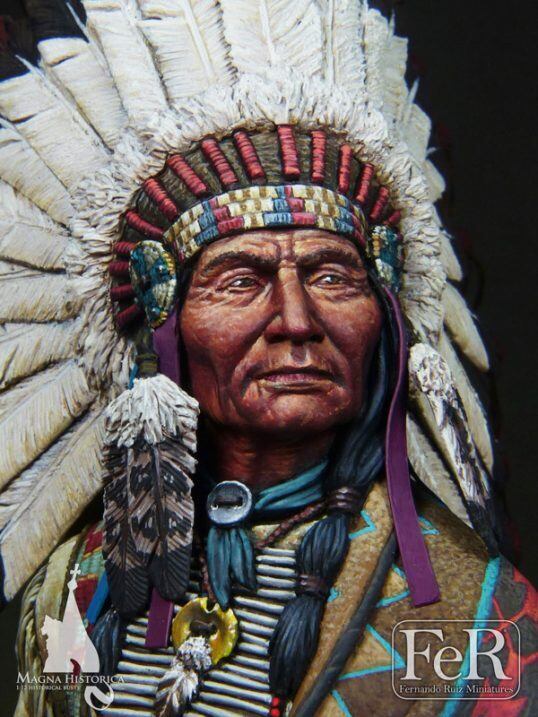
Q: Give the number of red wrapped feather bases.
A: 15